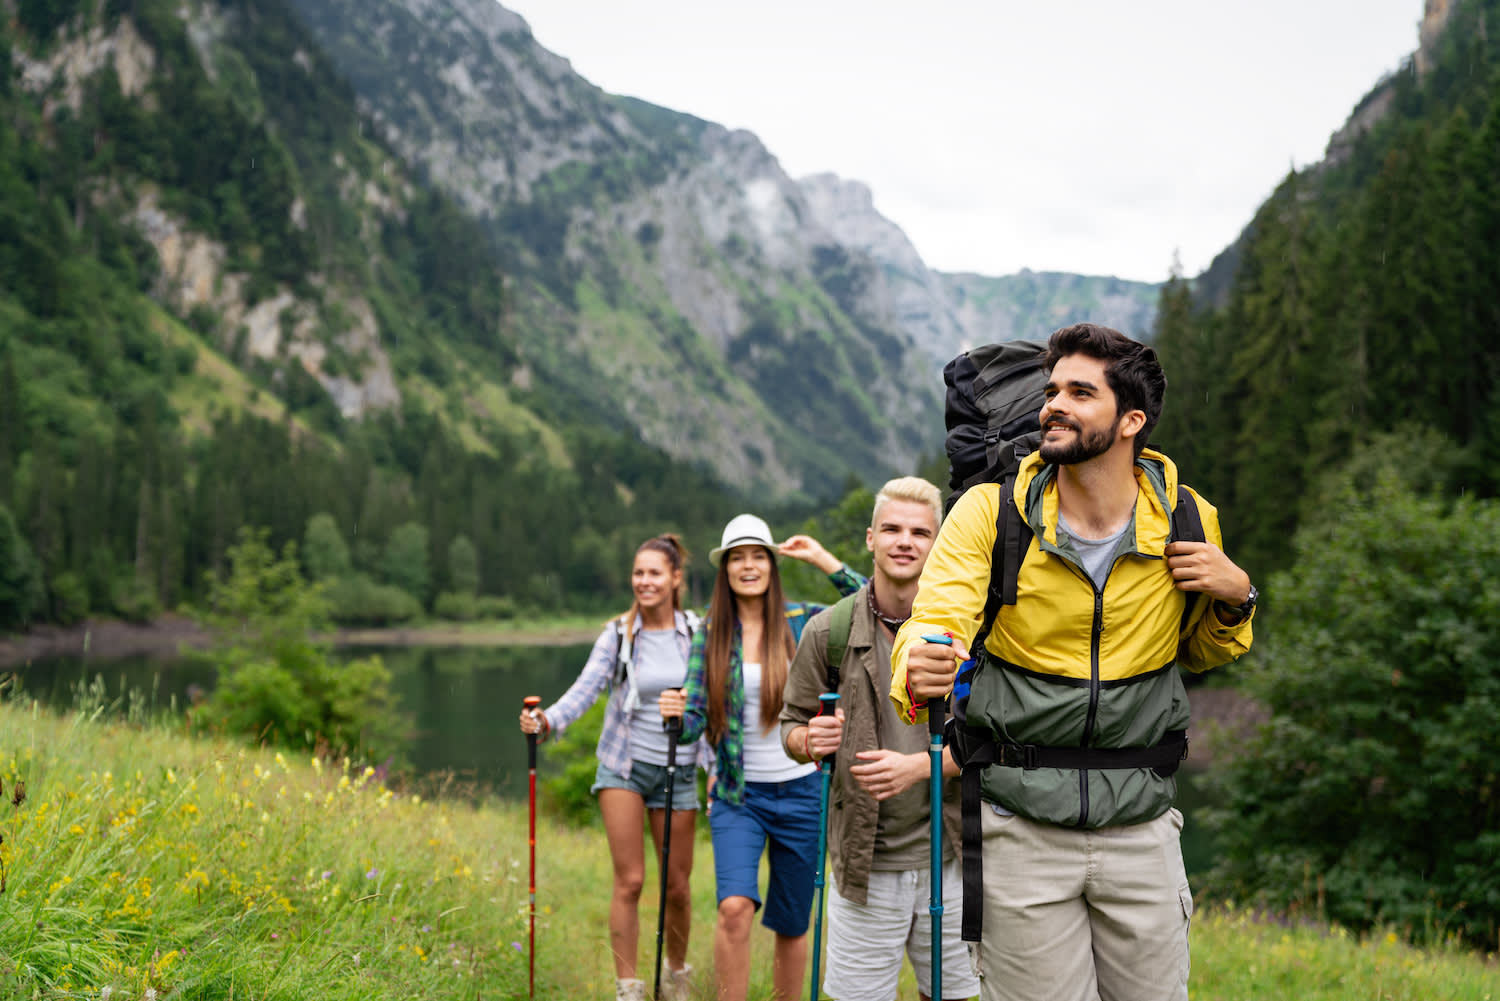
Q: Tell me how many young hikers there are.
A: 4